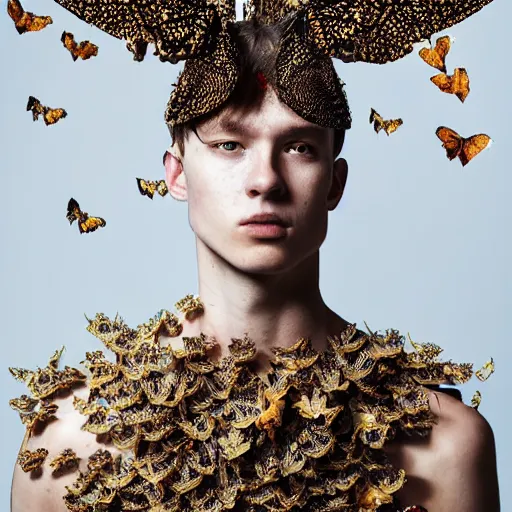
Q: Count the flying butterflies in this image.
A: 9